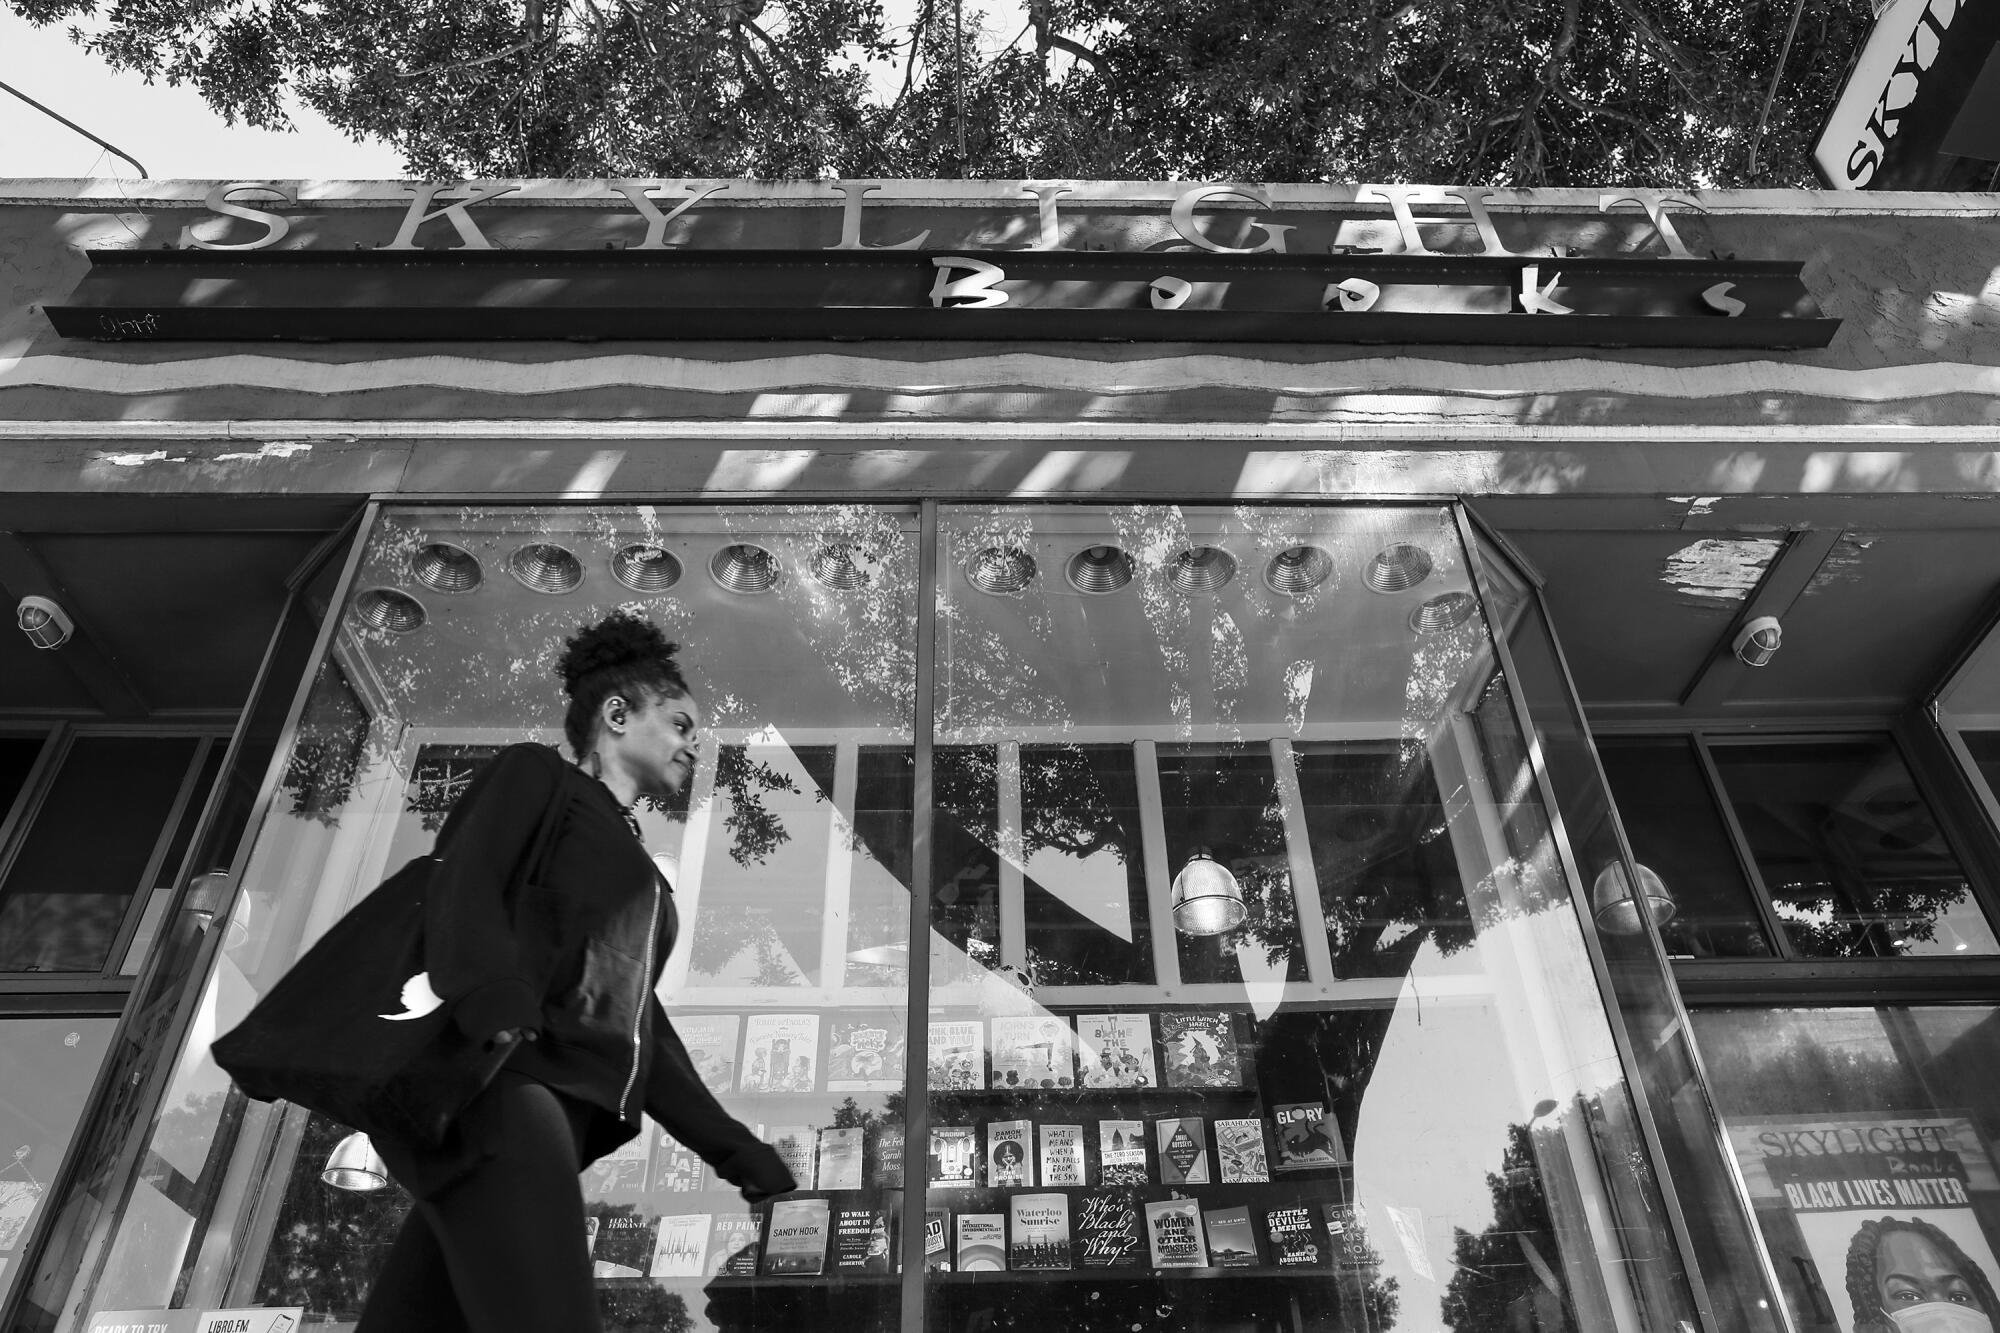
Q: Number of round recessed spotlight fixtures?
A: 12